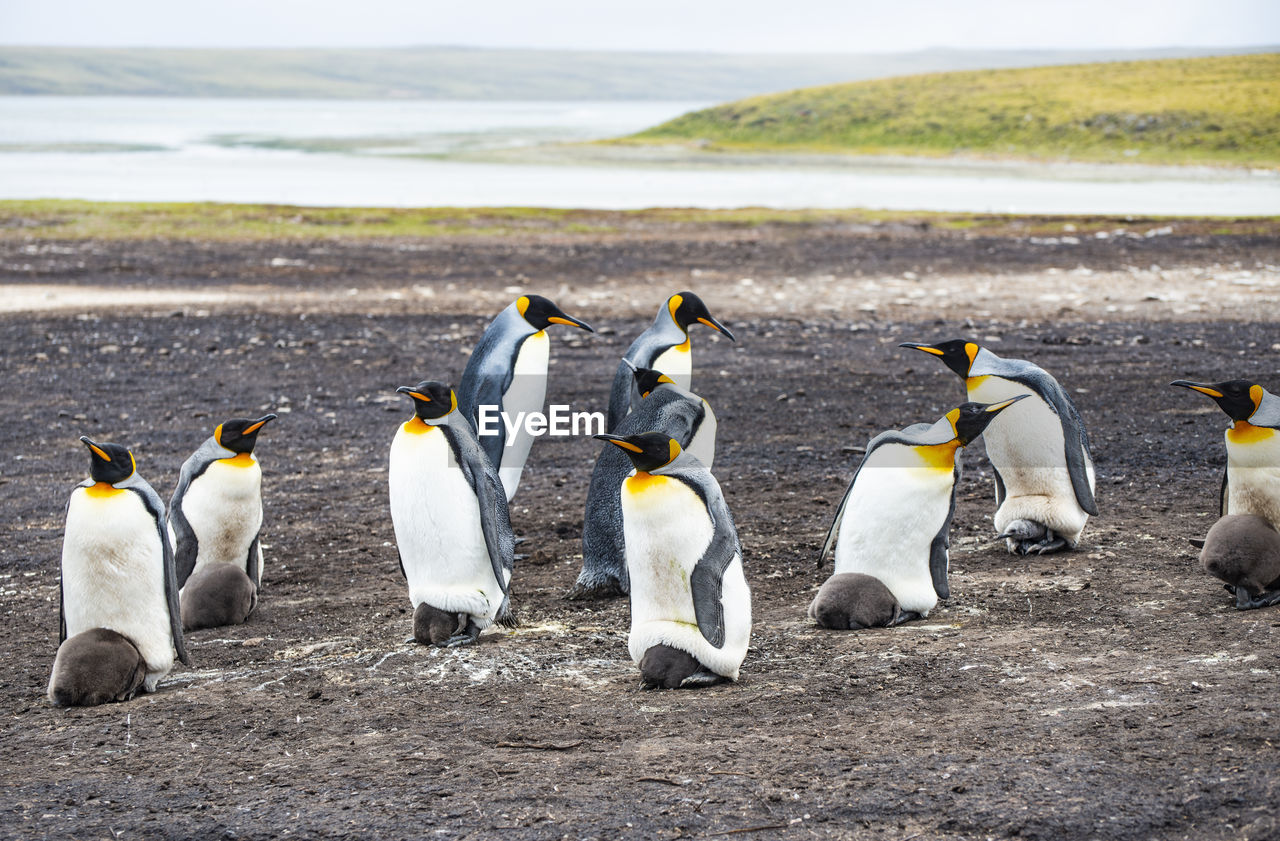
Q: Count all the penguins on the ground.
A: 10